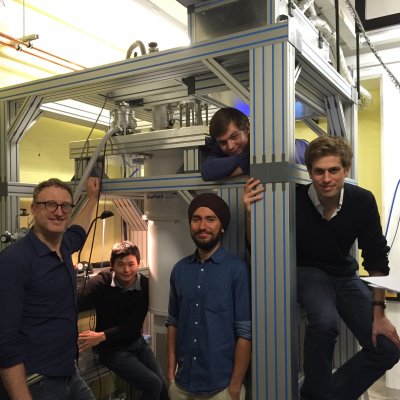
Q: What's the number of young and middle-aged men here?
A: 5